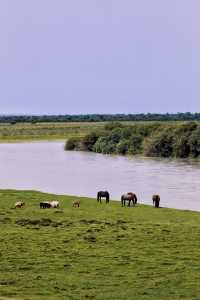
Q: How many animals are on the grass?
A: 7